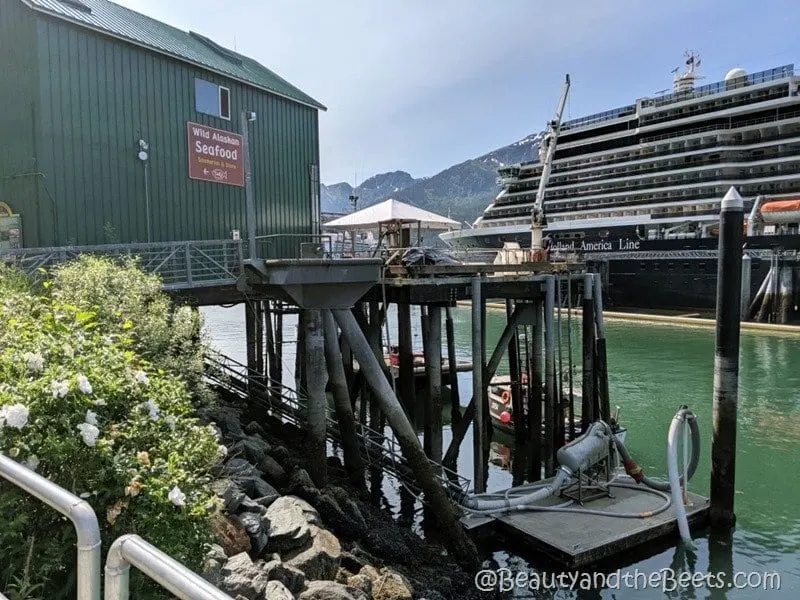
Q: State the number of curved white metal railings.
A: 2